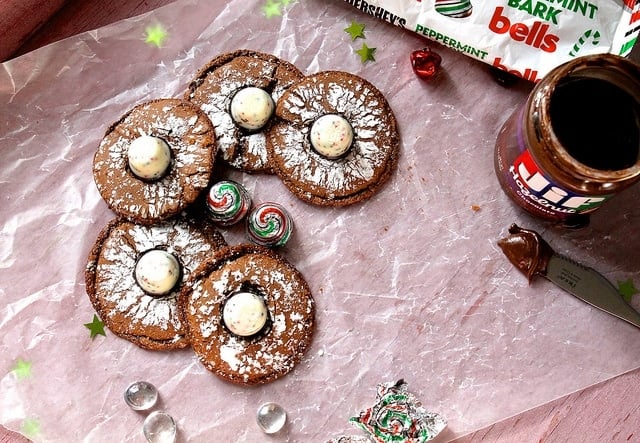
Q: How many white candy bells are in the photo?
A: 5